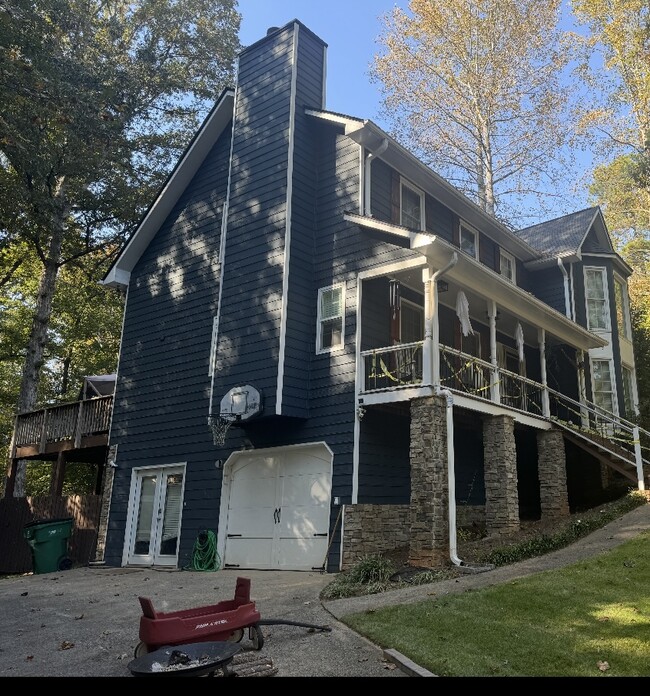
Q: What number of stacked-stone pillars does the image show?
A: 3